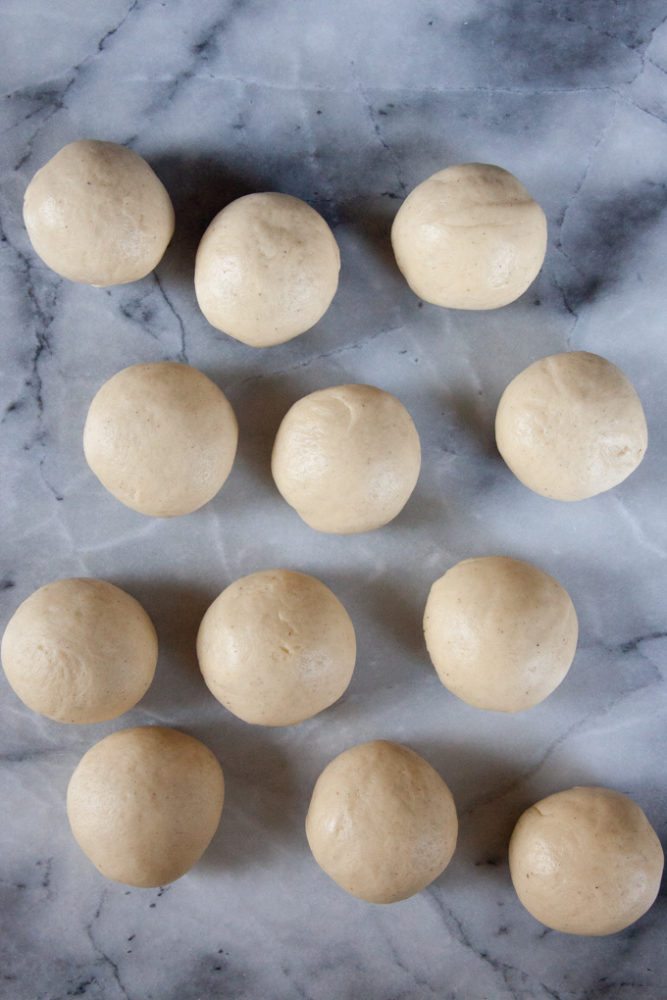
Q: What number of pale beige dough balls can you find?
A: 12